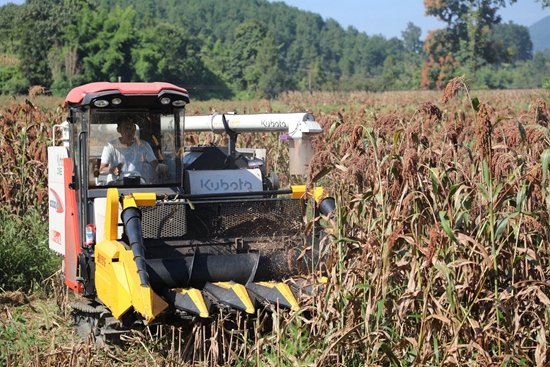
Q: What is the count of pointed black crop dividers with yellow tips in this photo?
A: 3